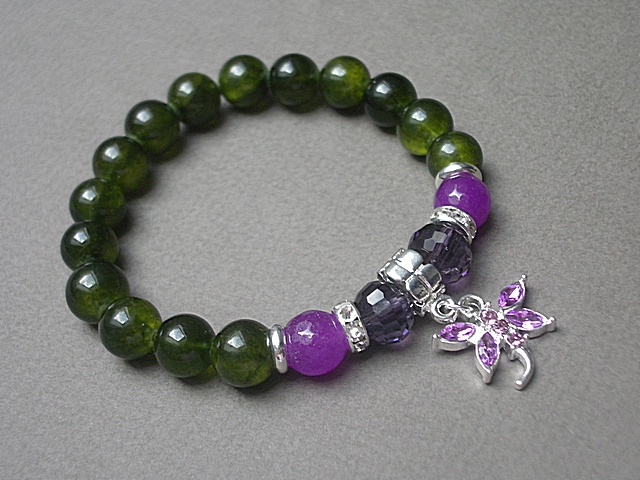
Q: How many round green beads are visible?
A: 15